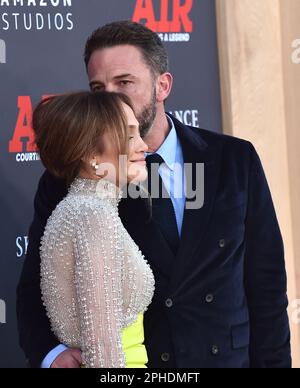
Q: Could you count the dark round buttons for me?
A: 5